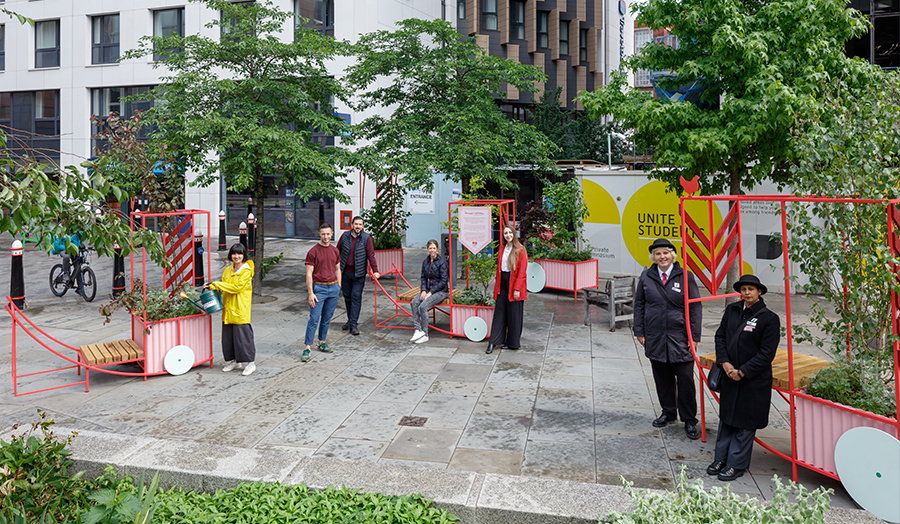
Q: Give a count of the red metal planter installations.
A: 5